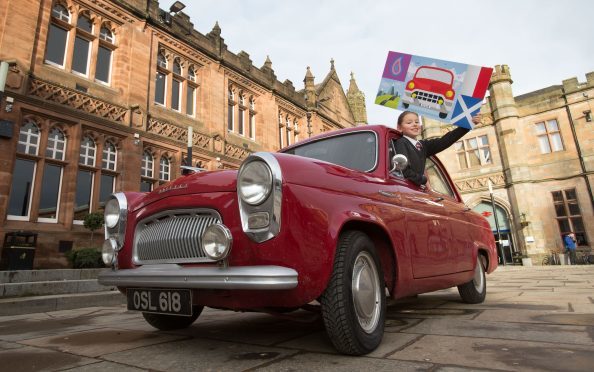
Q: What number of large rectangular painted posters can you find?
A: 1